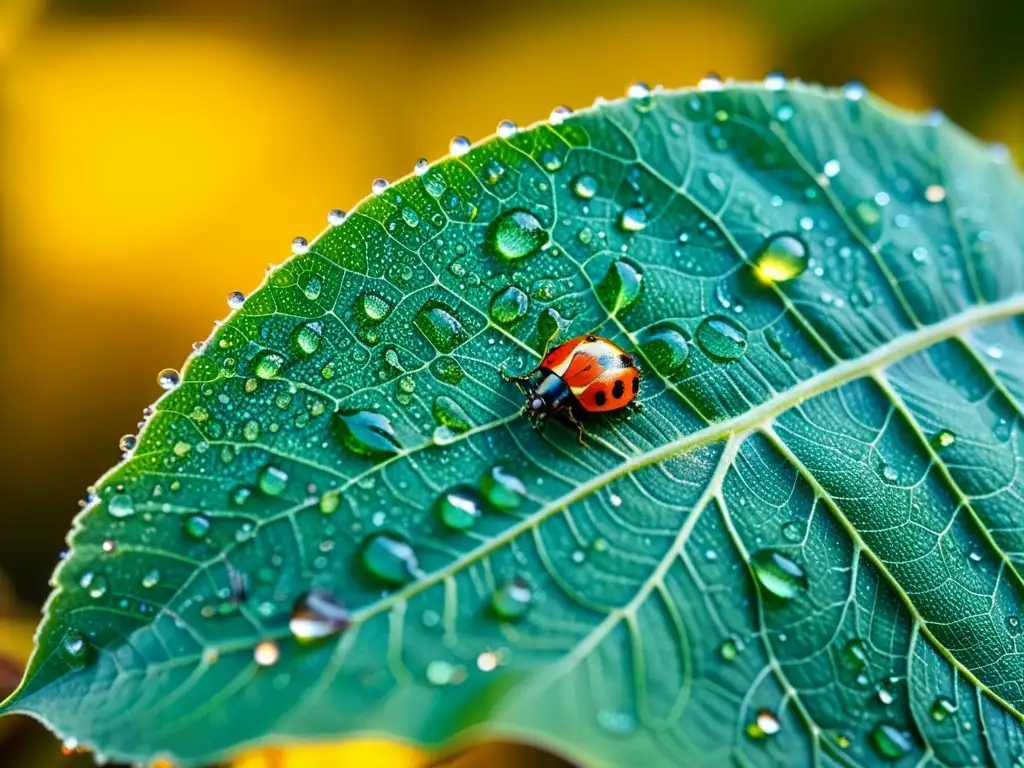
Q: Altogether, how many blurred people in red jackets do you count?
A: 0